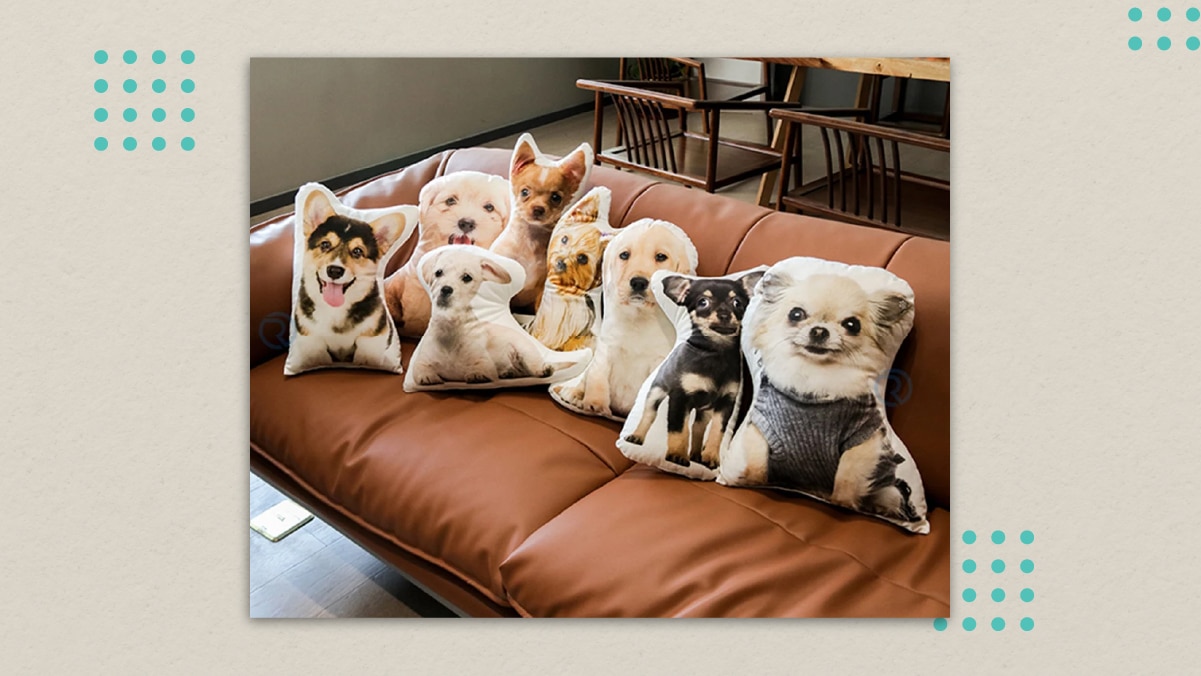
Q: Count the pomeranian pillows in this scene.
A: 1